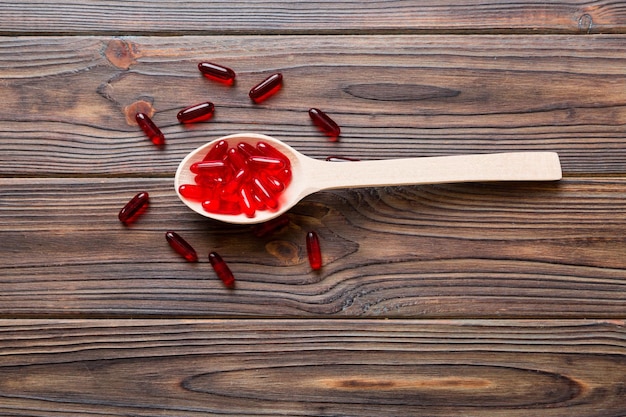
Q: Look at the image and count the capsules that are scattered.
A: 11